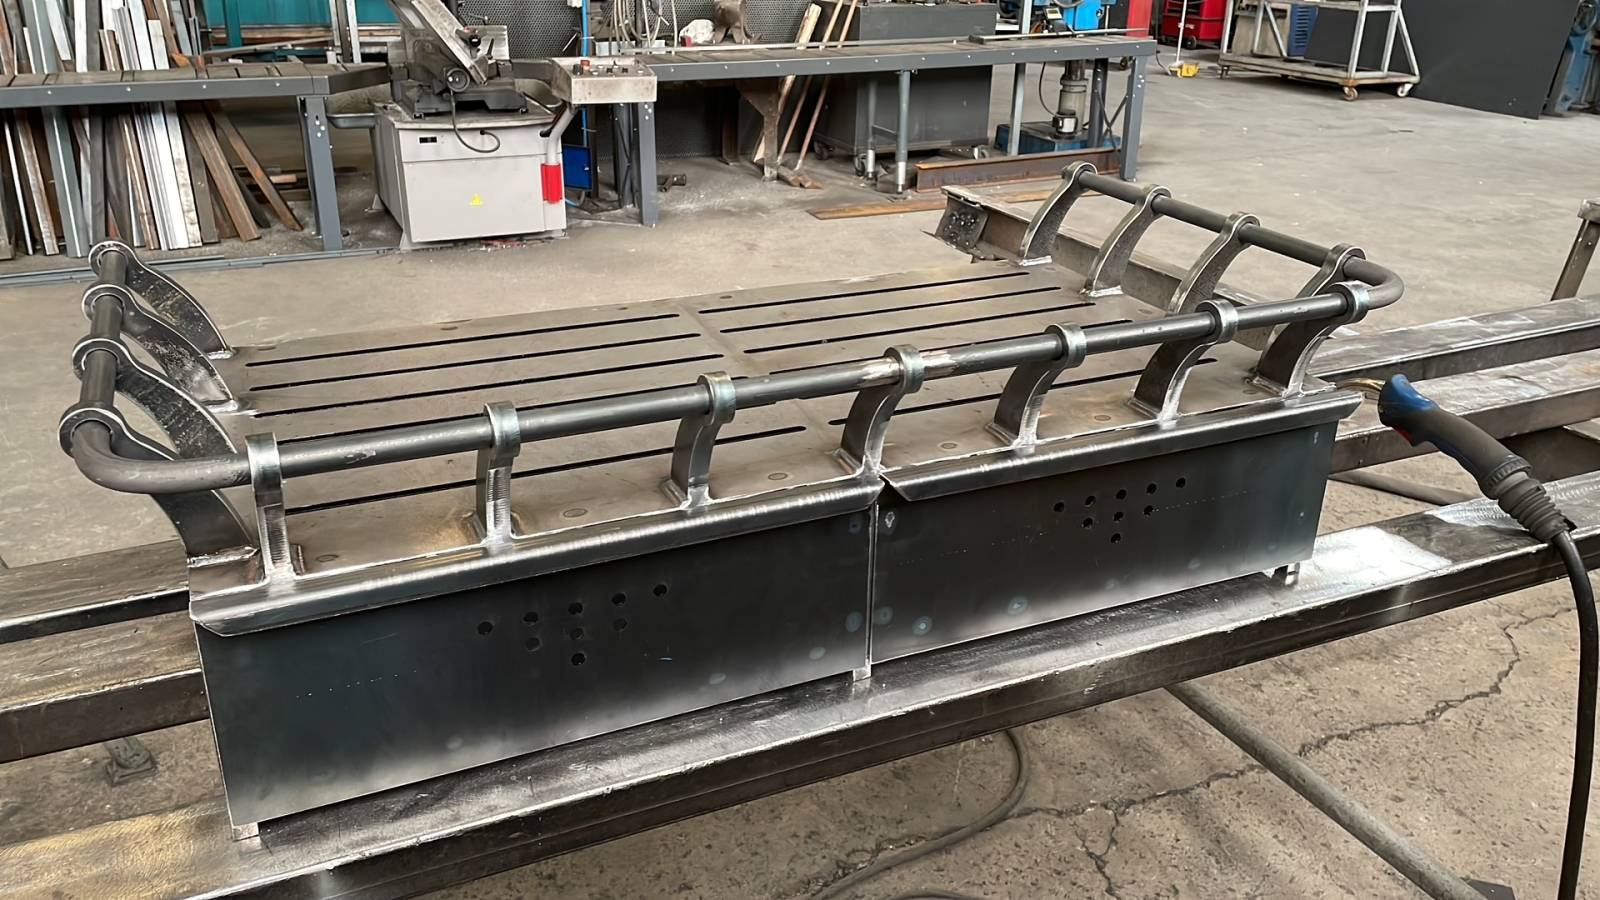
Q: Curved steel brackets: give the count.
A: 15